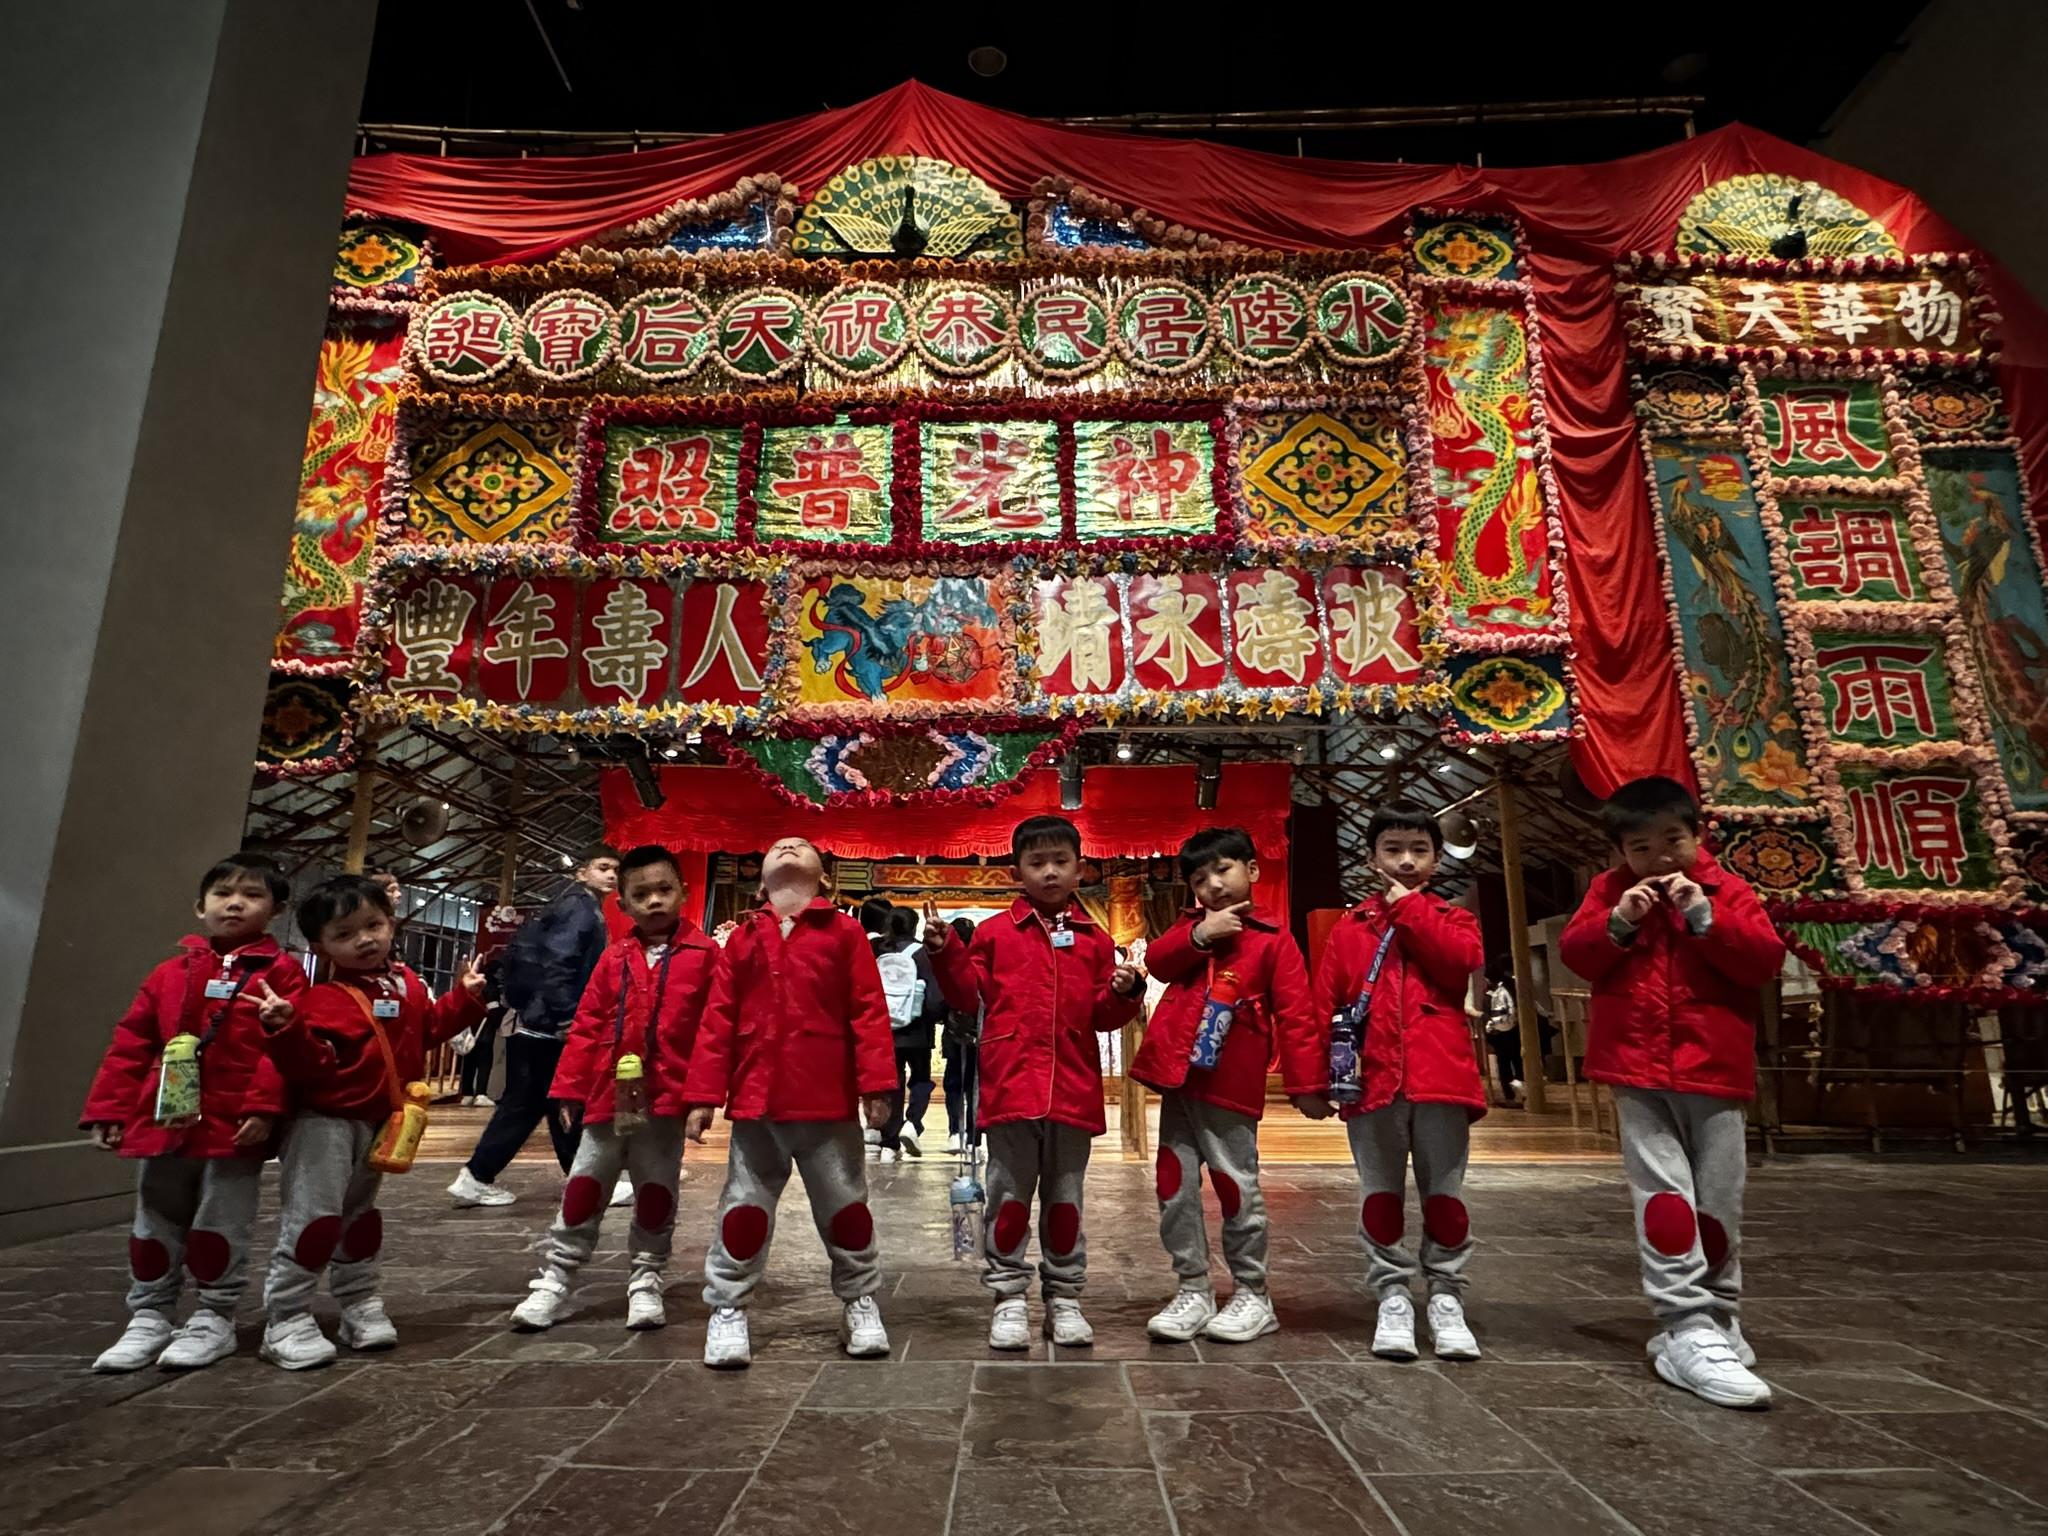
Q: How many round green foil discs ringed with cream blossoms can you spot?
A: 10